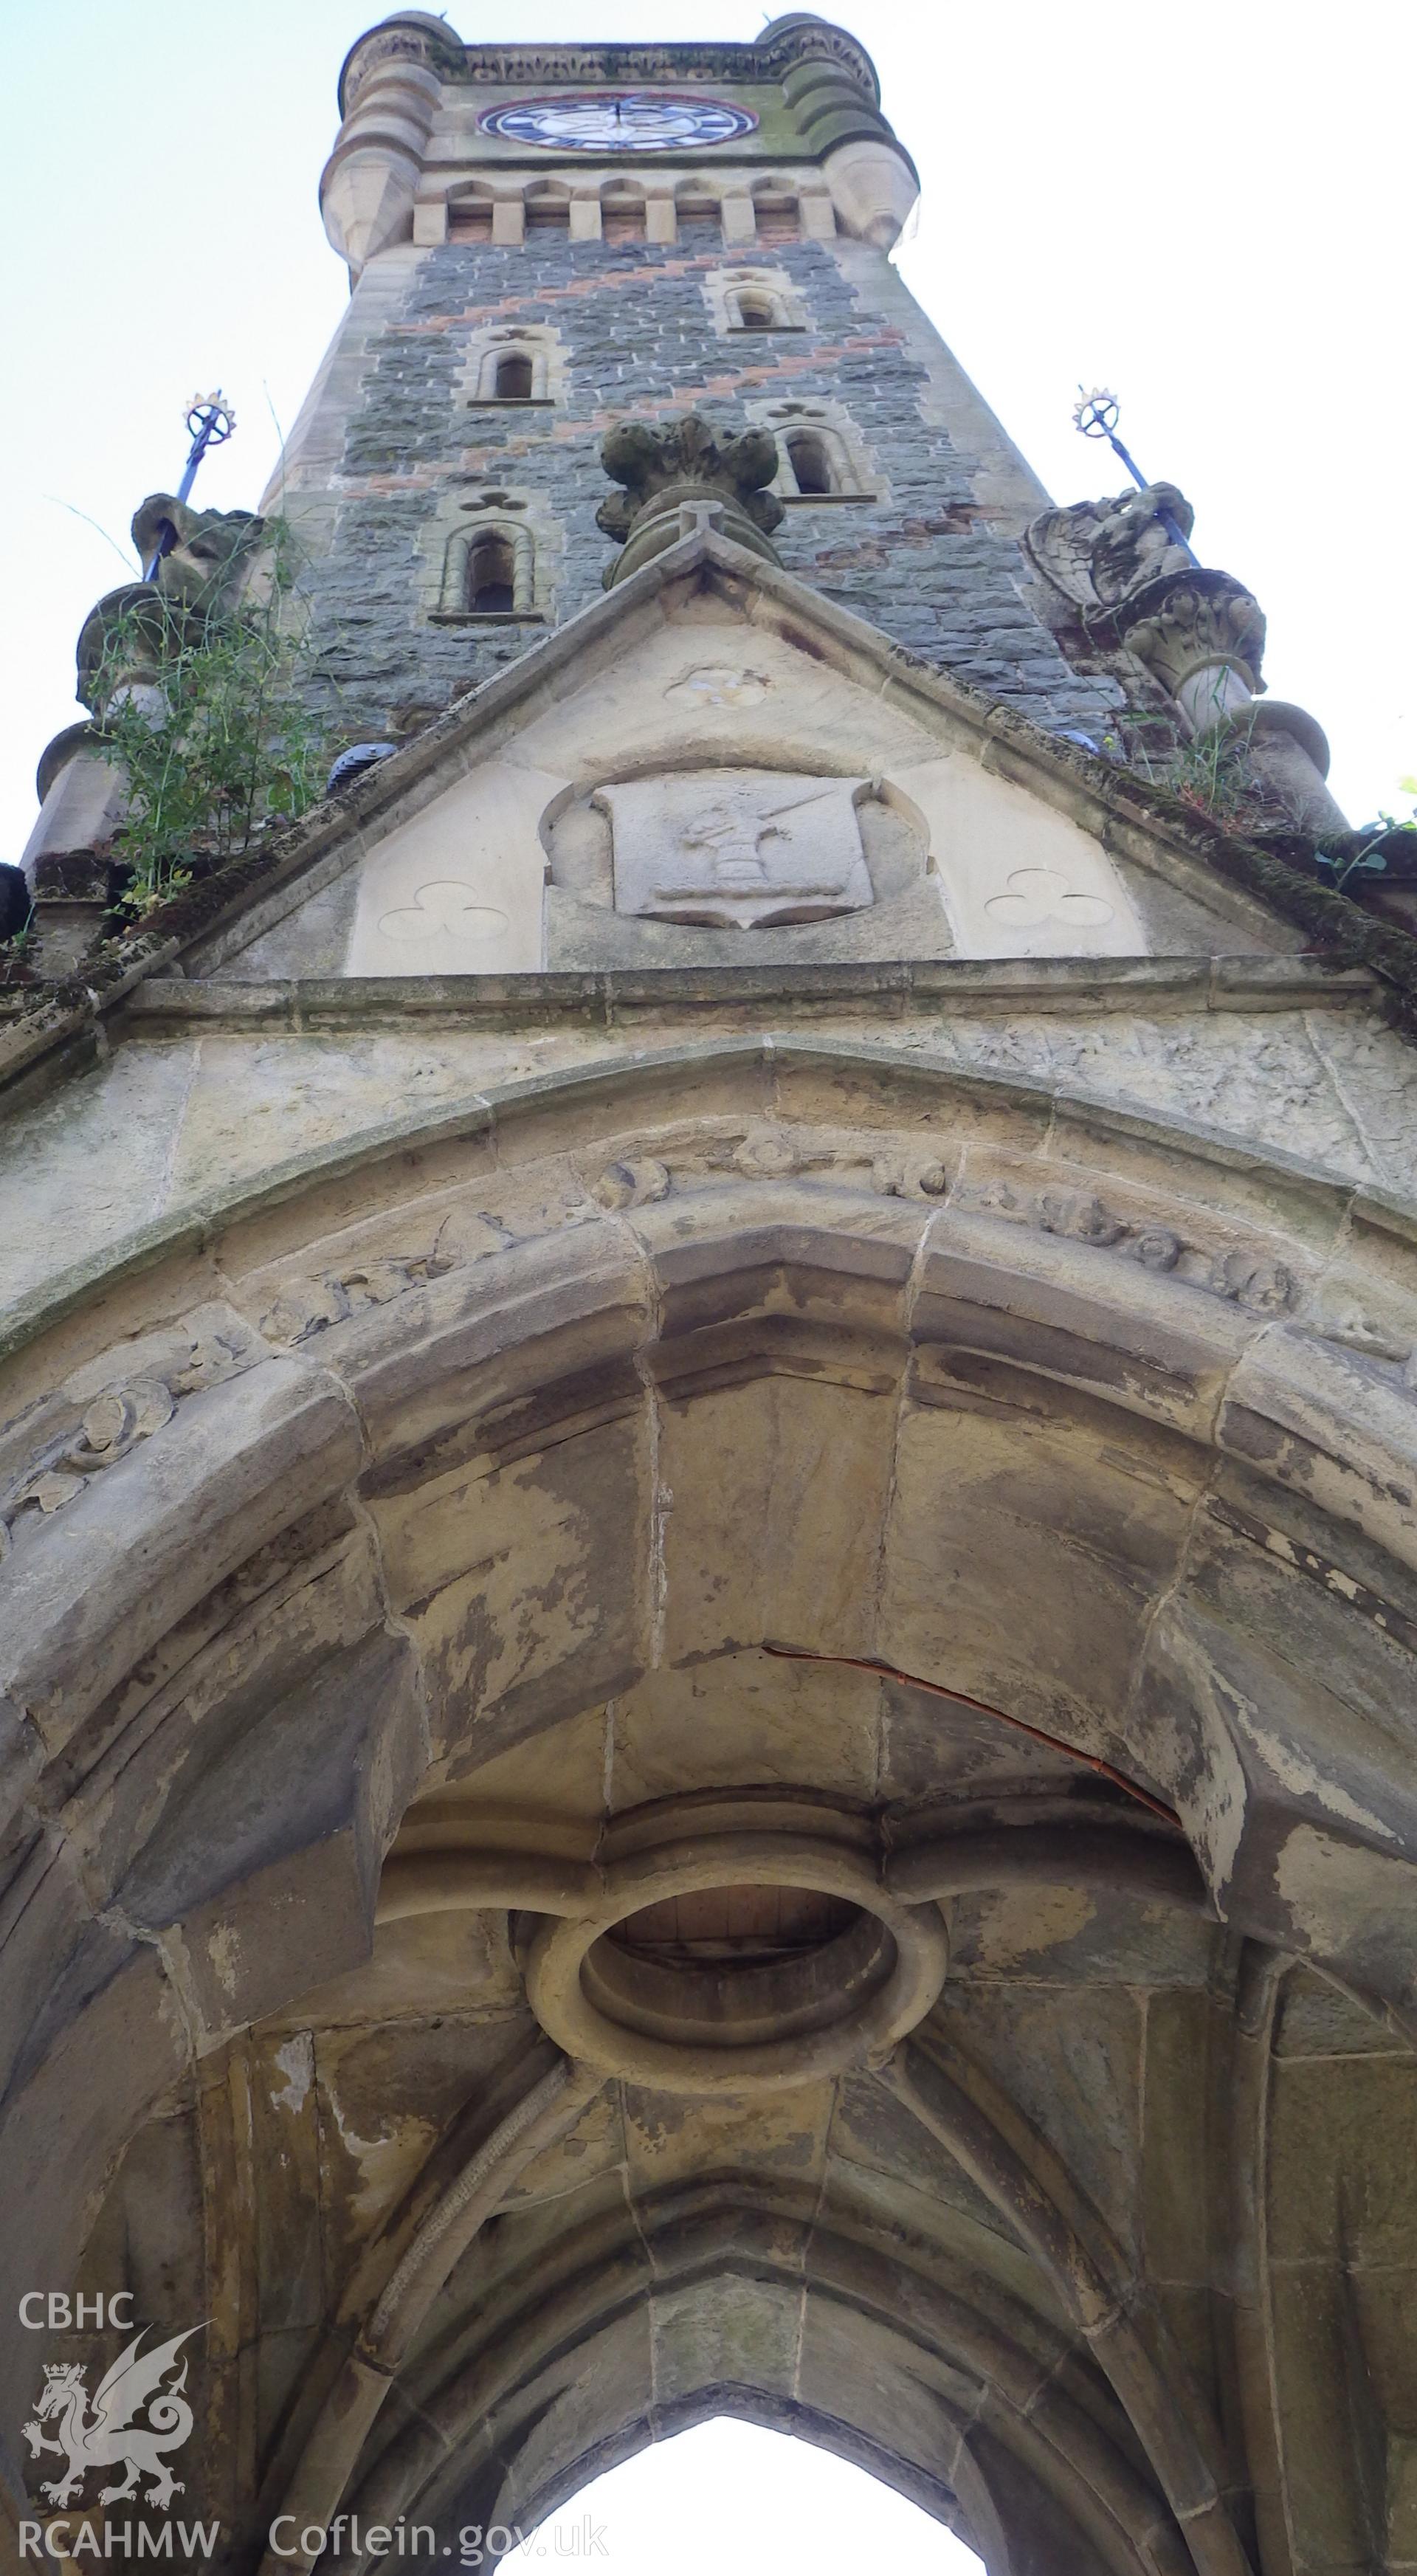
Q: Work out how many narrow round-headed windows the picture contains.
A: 4